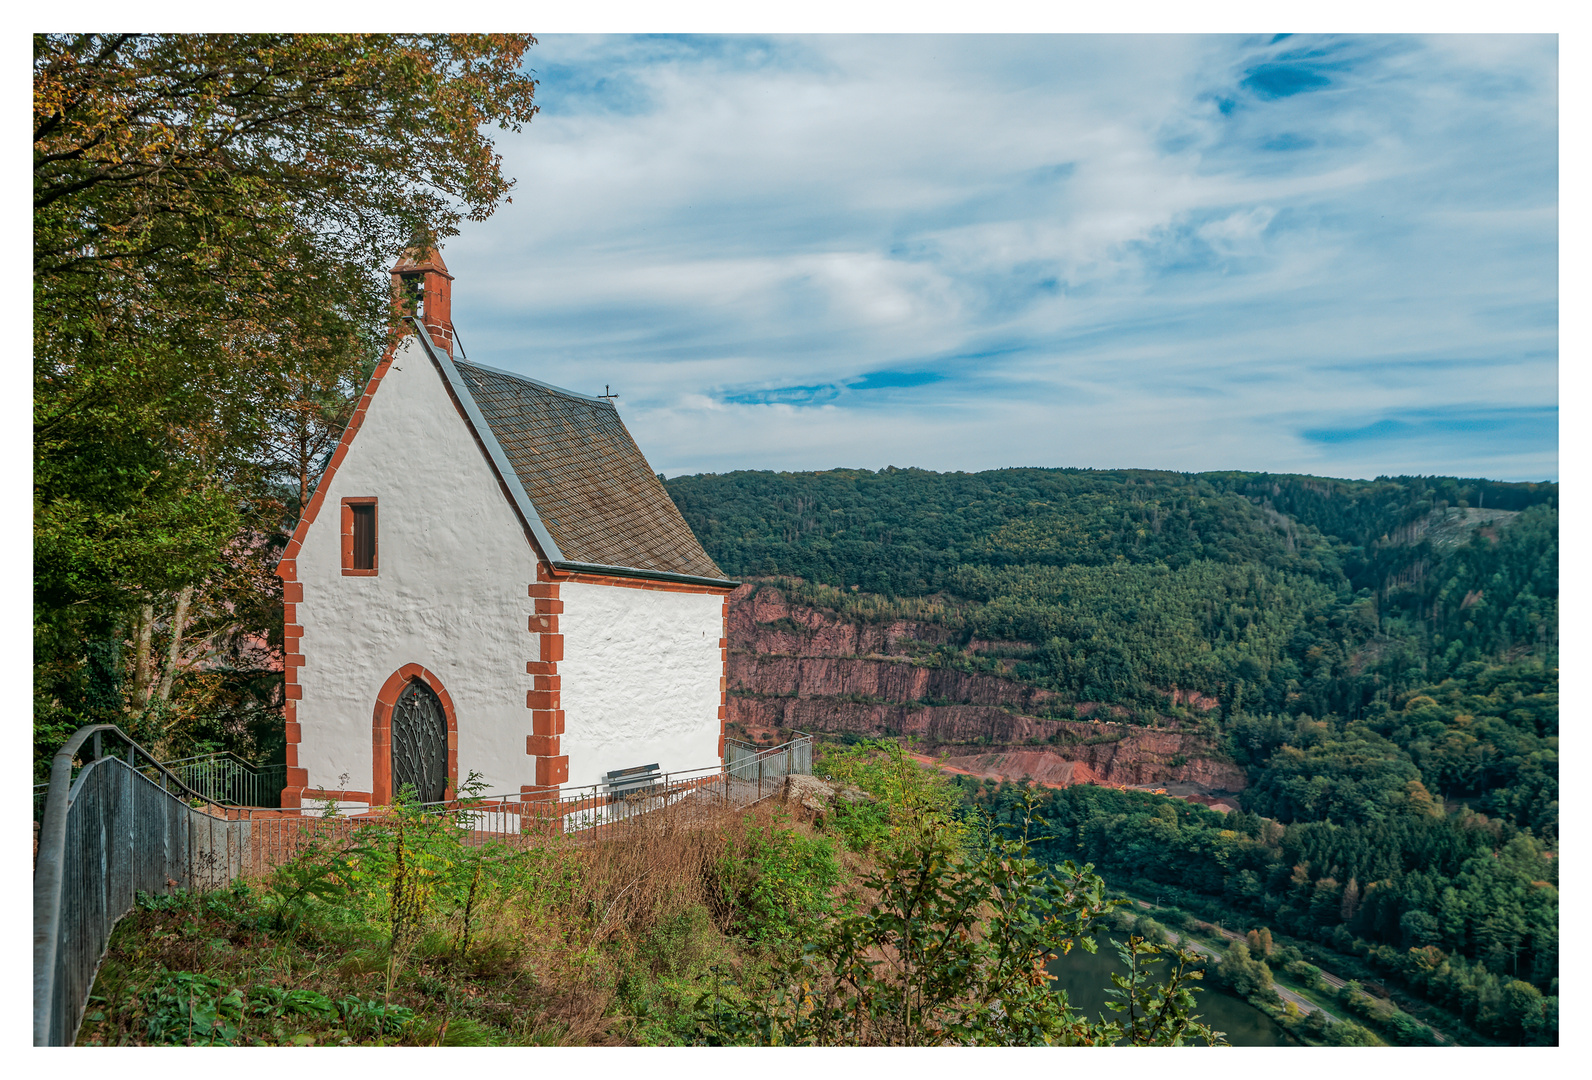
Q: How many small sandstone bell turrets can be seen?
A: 1